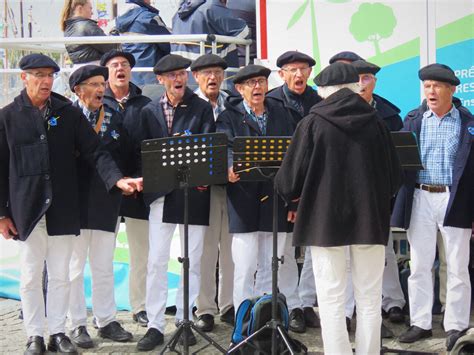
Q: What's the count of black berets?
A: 11